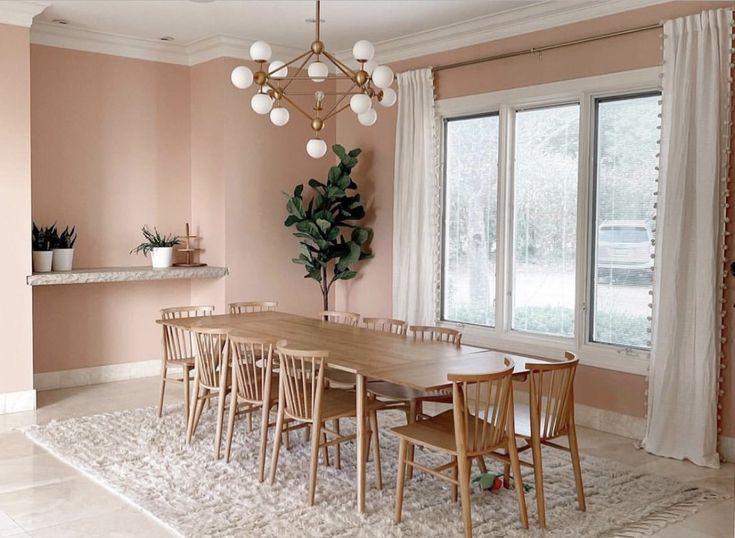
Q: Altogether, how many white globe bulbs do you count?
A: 14